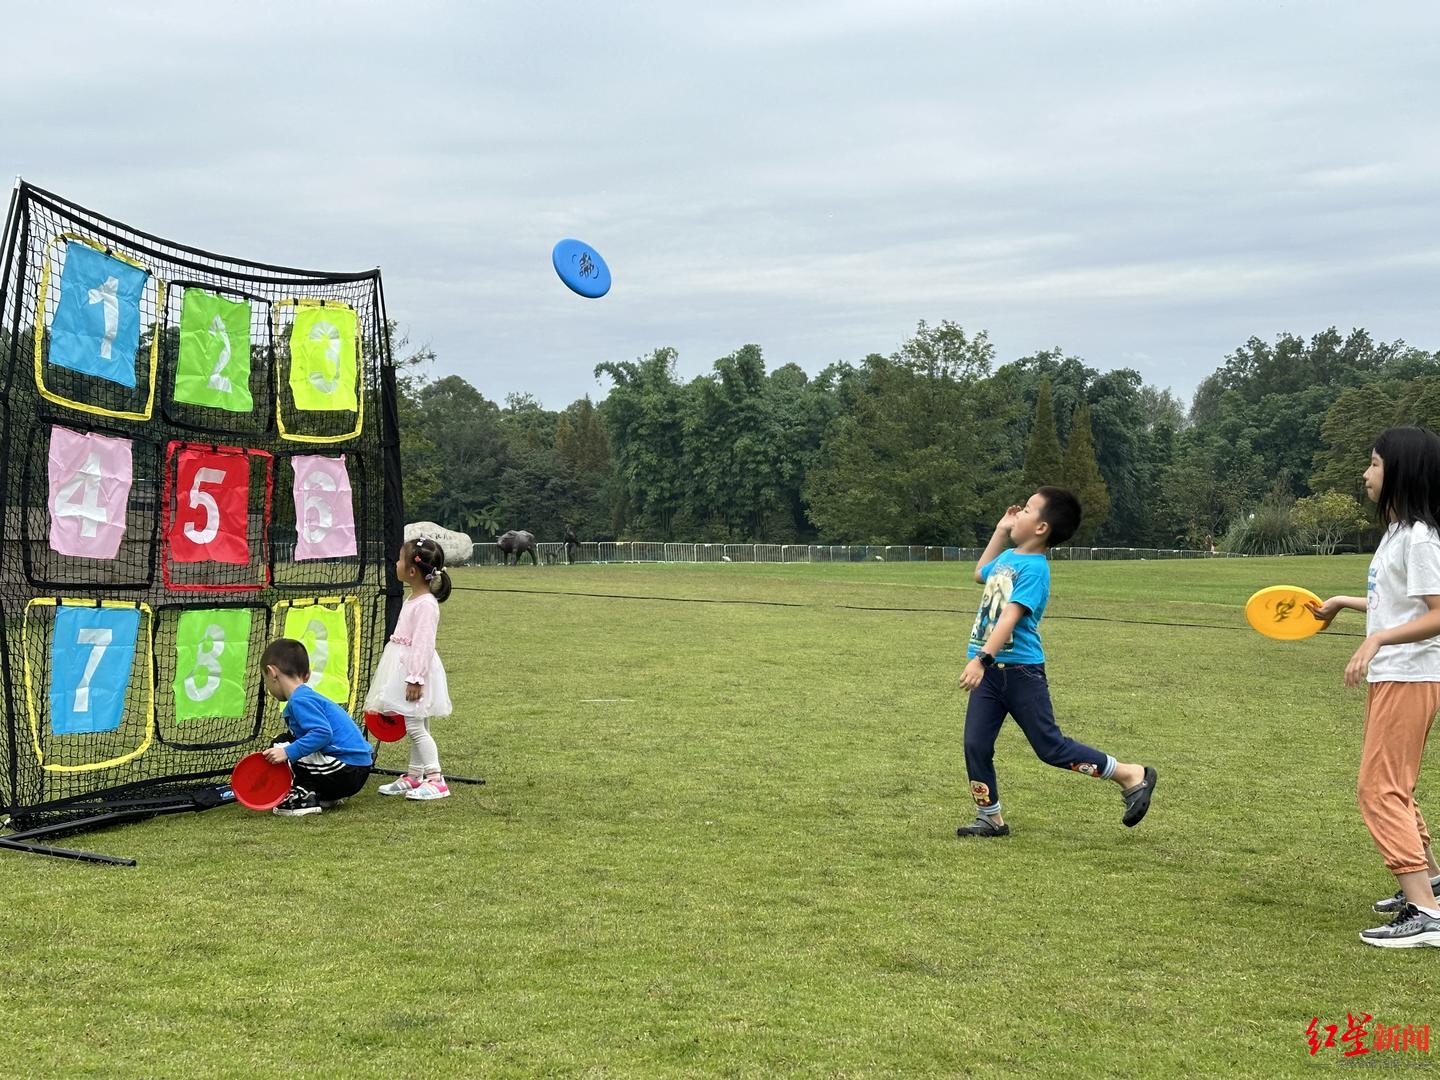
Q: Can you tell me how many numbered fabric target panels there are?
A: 9